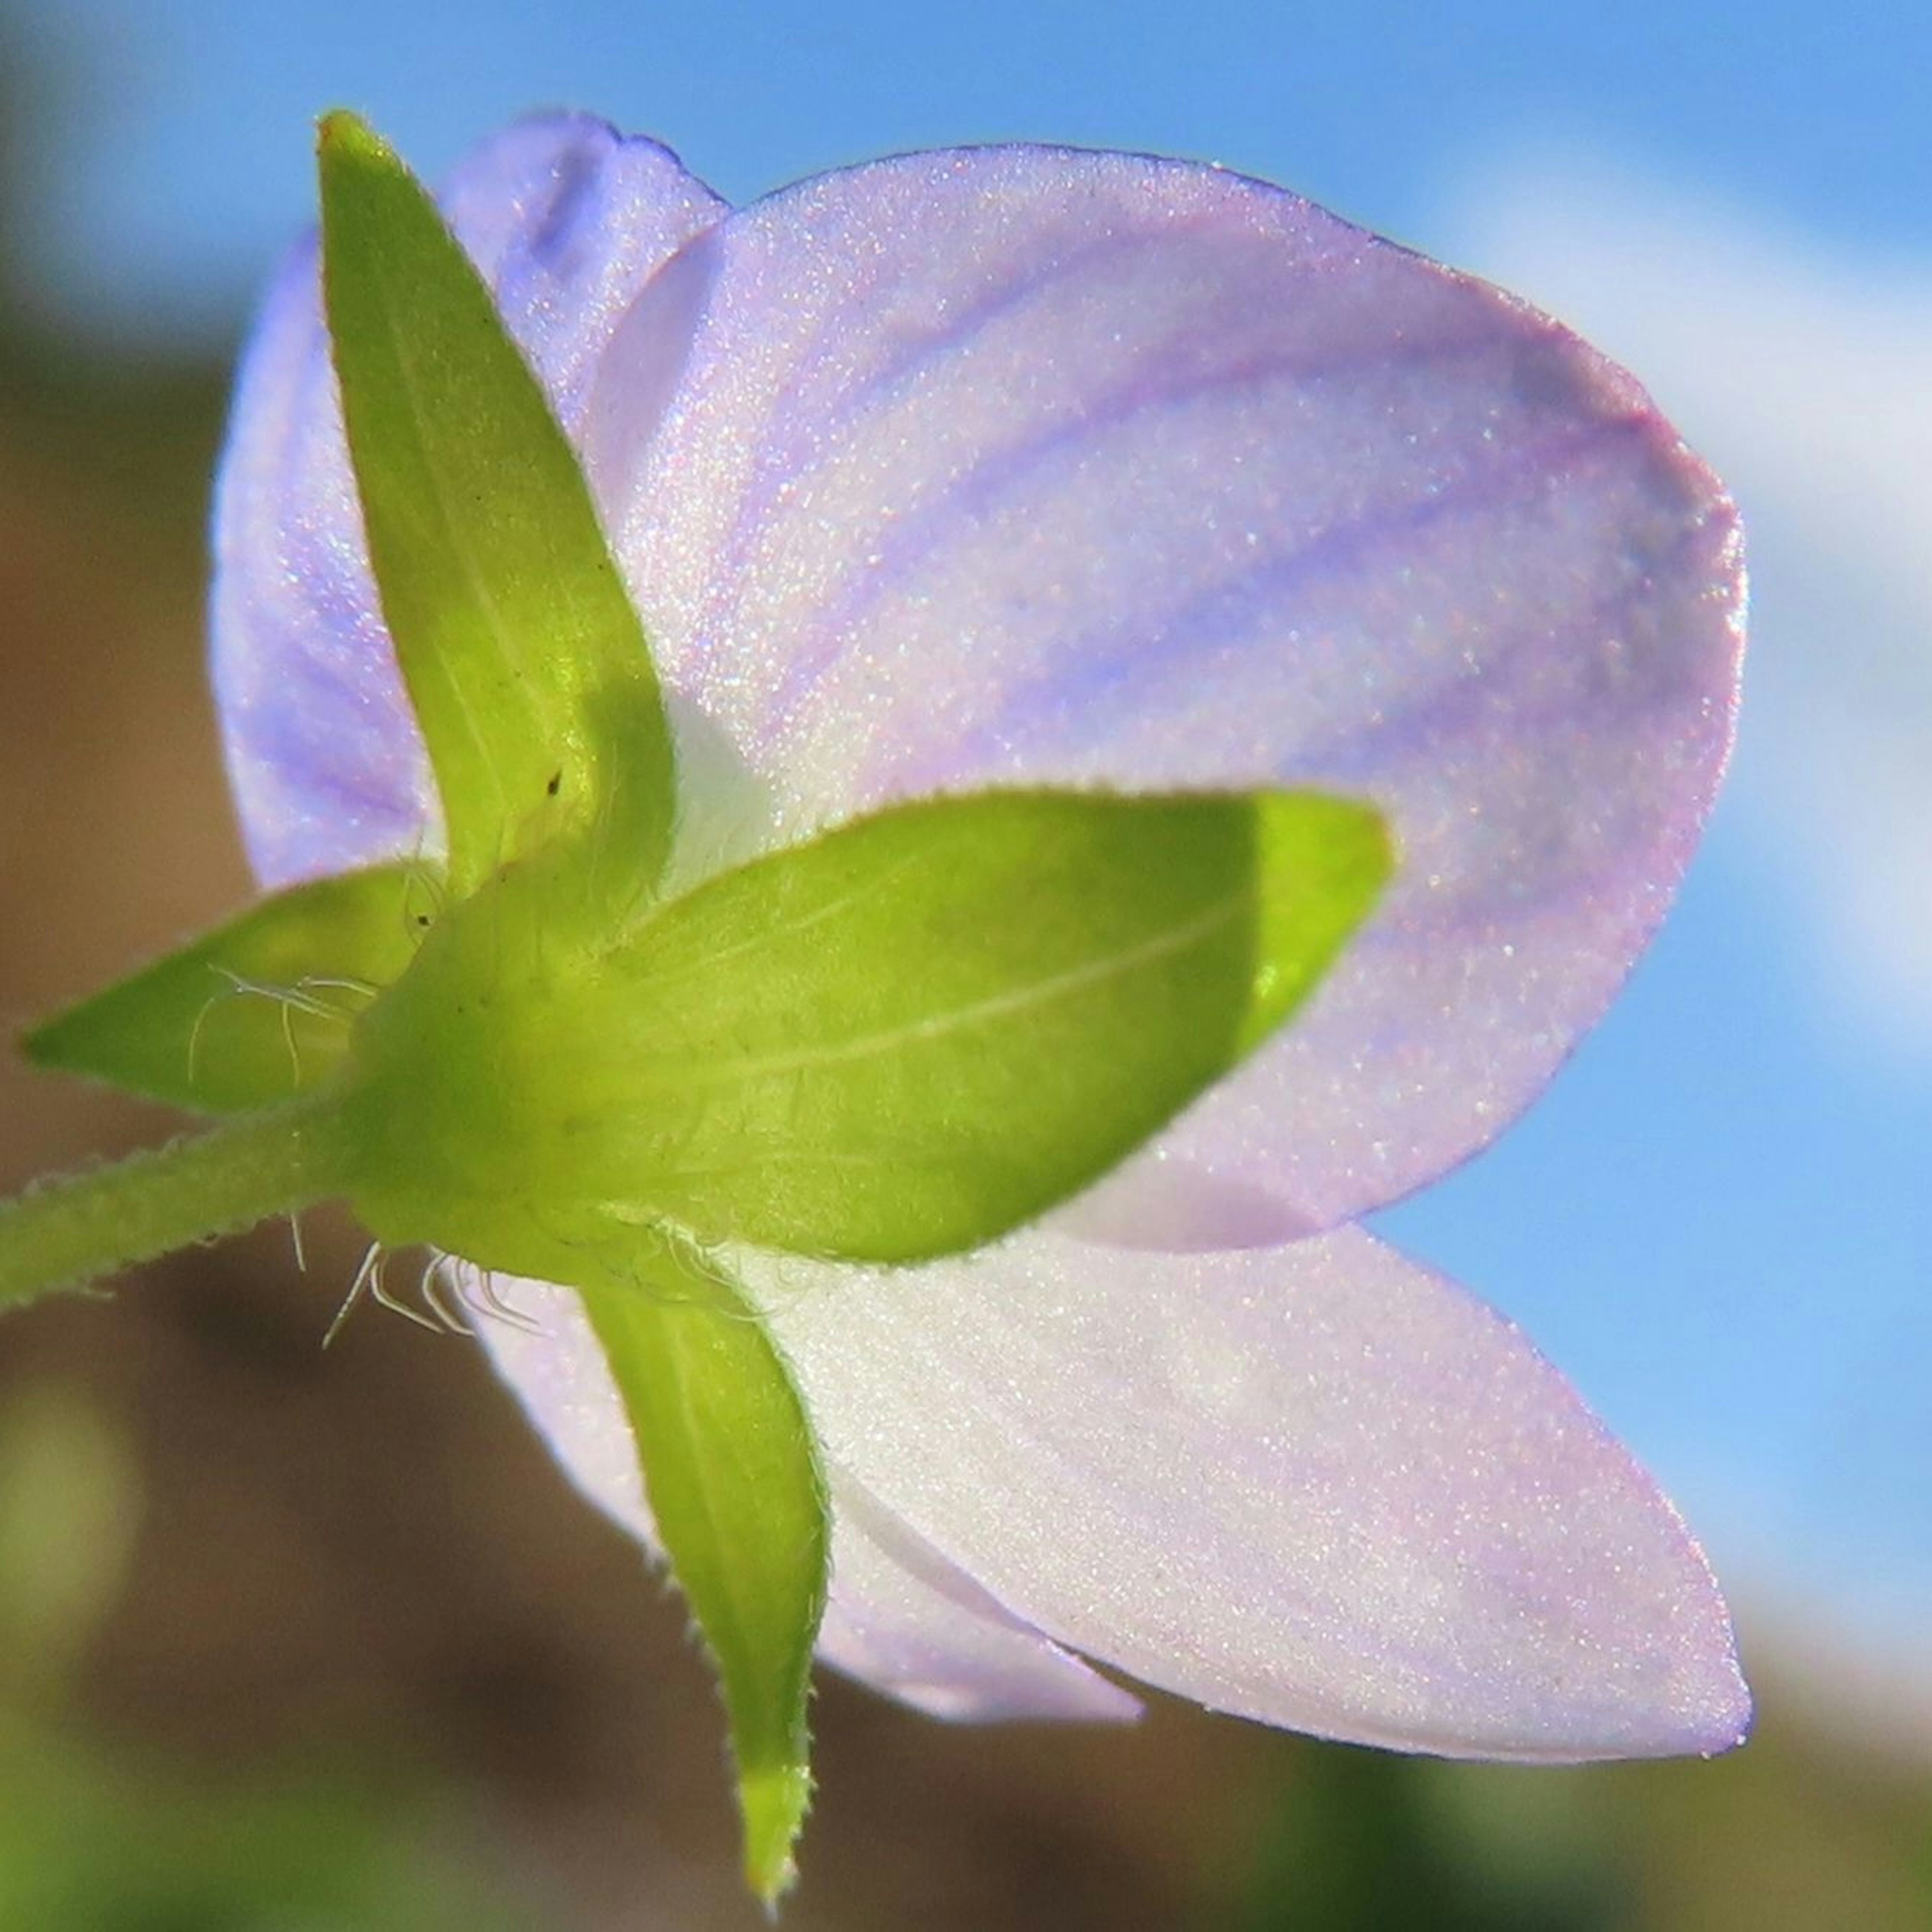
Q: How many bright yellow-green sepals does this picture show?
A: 4